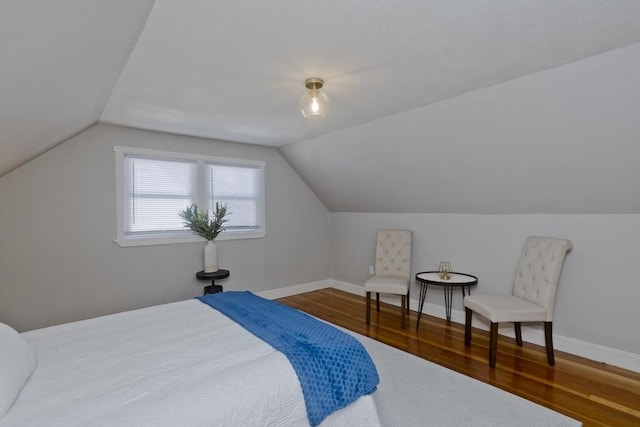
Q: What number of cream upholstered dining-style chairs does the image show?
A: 2